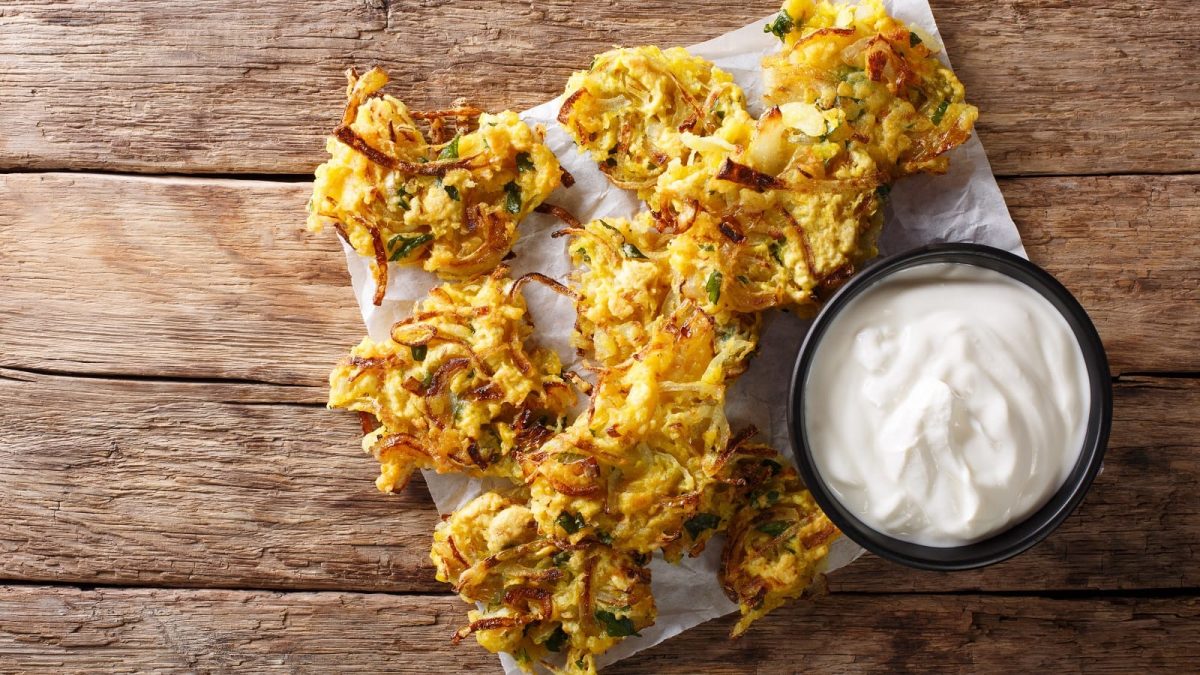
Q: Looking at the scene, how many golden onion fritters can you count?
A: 9